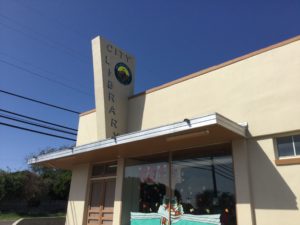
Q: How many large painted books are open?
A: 1